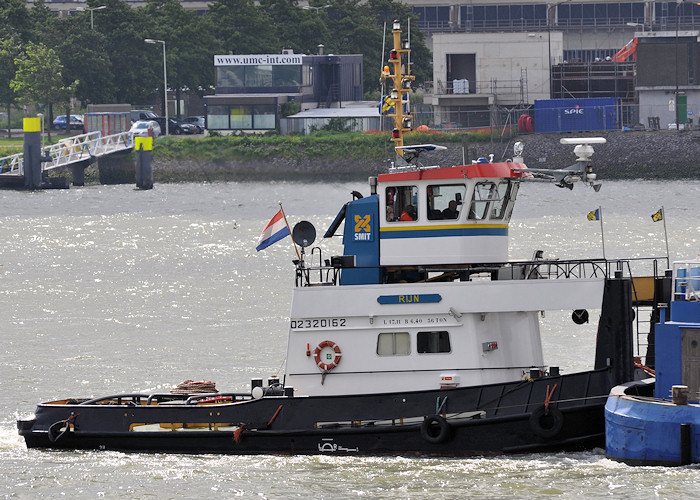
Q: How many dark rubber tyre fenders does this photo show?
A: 3